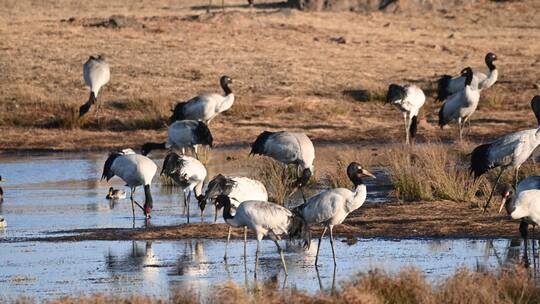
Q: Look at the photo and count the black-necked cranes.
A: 15